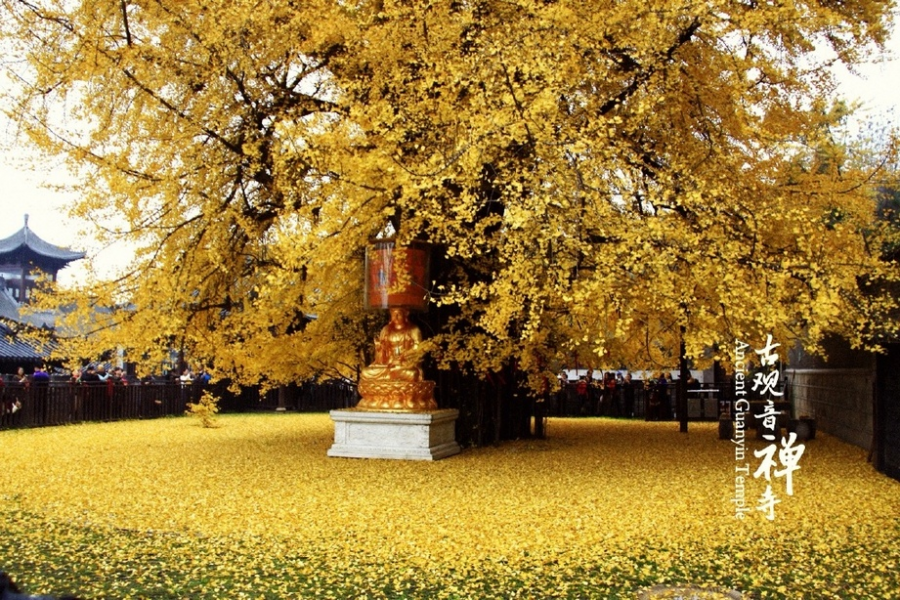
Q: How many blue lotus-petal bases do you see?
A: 0